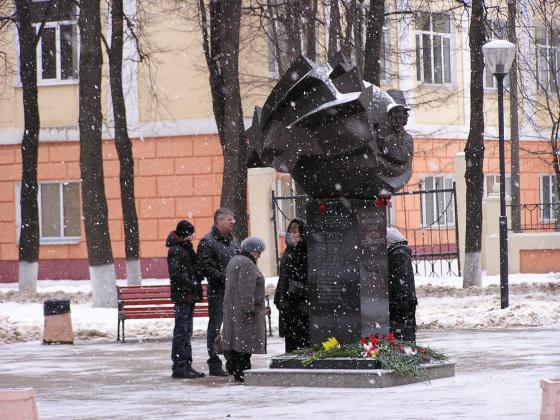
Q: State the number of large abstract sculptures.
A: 1